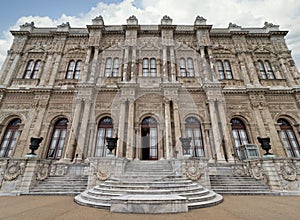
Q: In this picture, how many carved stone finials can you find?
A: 8